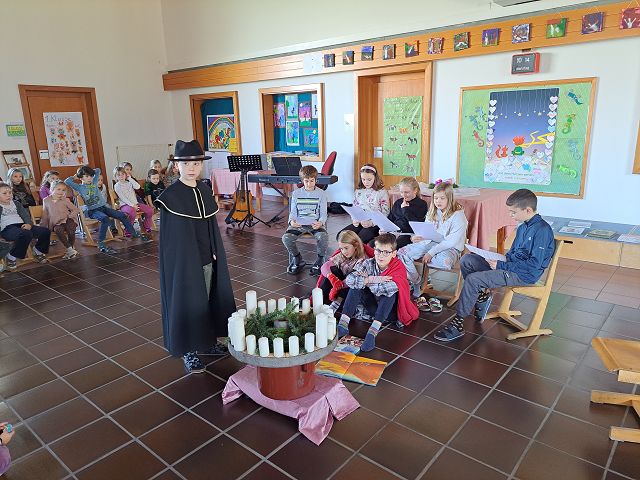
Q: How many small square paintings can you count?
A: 12